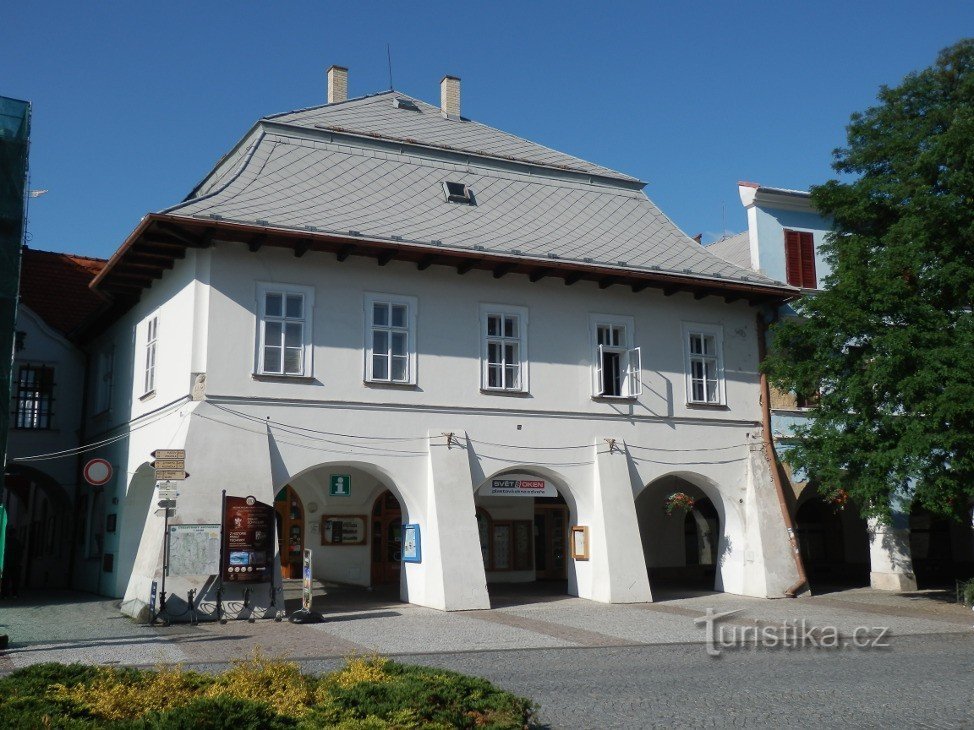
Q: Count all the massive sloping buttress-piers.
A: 4